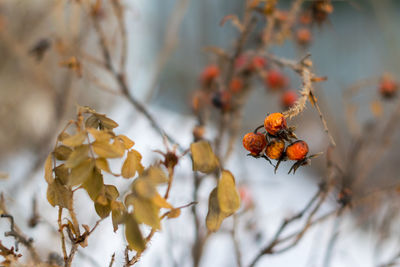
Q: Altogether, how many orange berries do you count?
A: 4